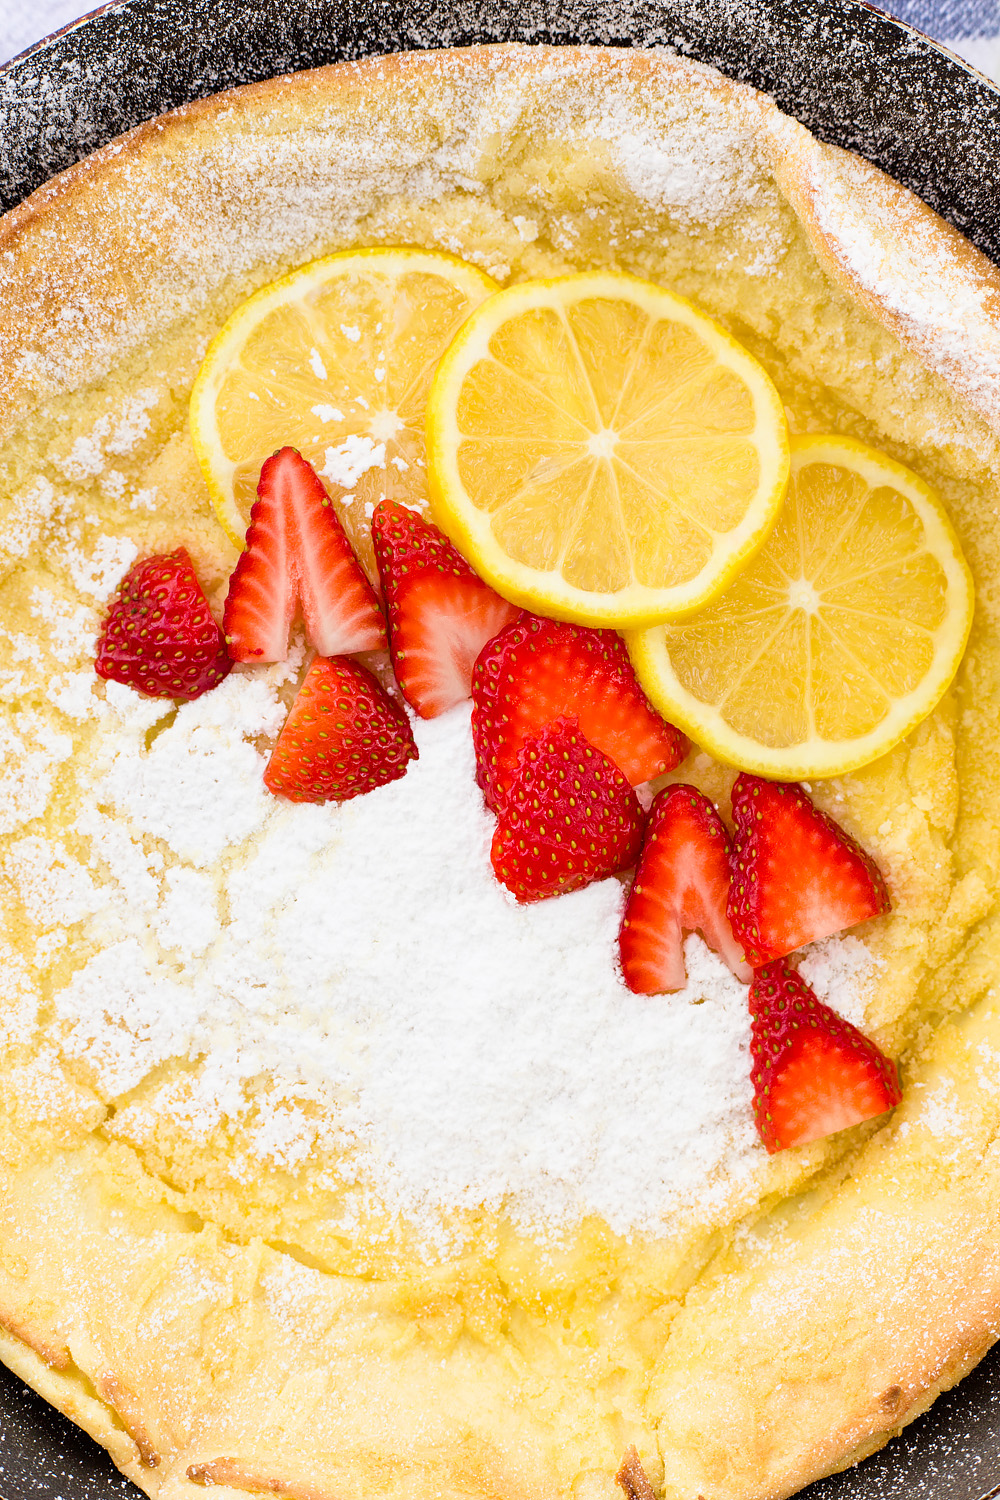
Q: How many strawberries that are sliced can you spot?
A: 9